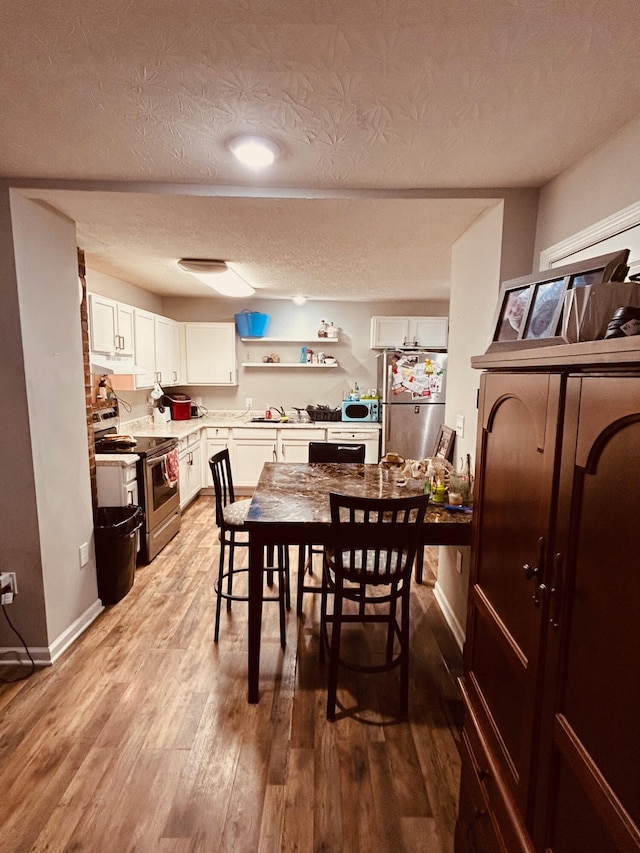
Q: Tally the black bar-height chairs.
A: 3